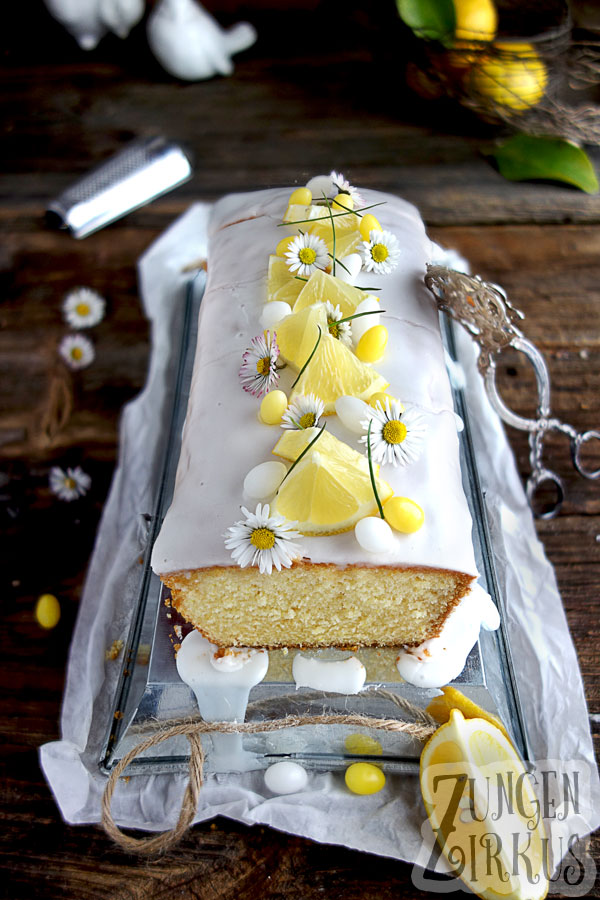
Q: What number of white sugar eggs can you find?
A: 8